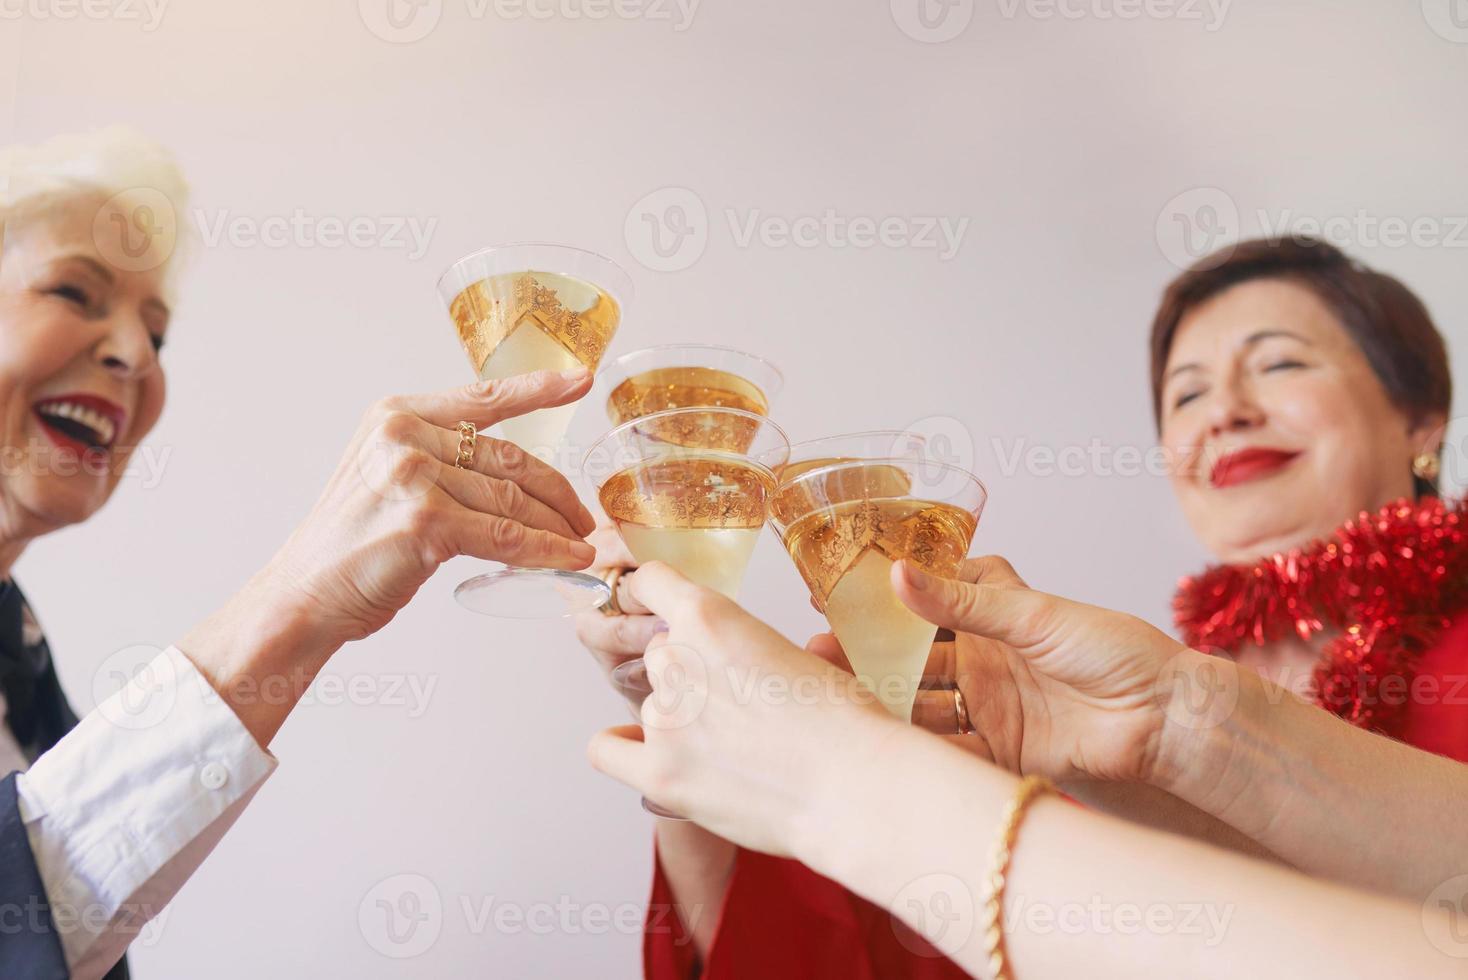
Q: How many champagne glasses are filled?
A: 5